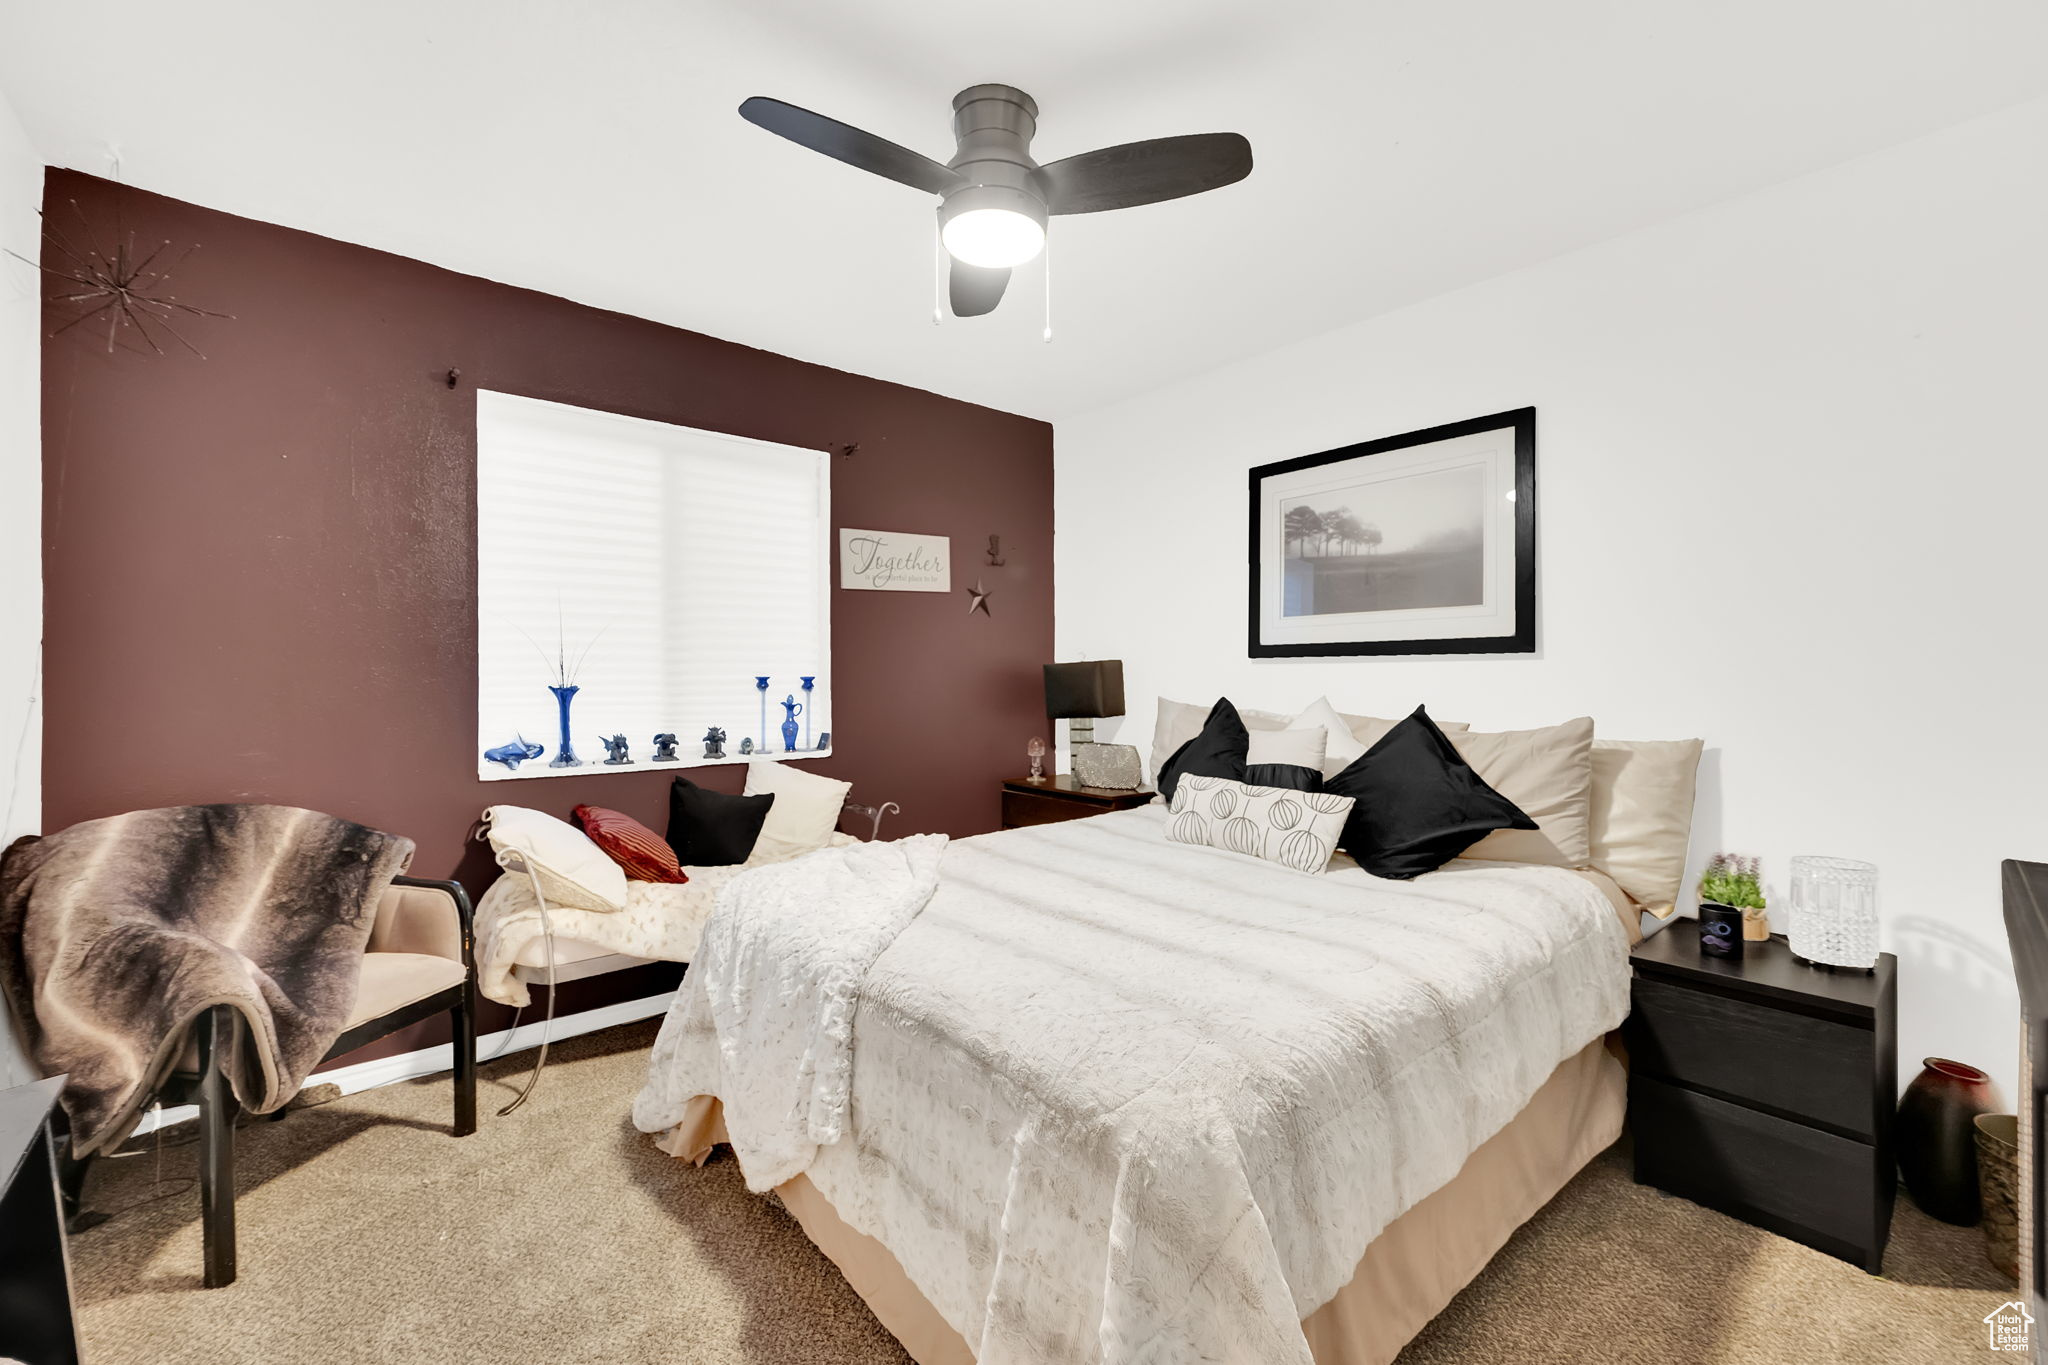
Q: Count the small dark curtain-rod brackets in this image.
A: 2